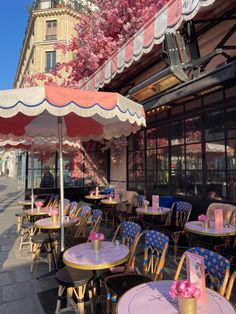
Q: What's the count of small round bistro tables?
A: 9